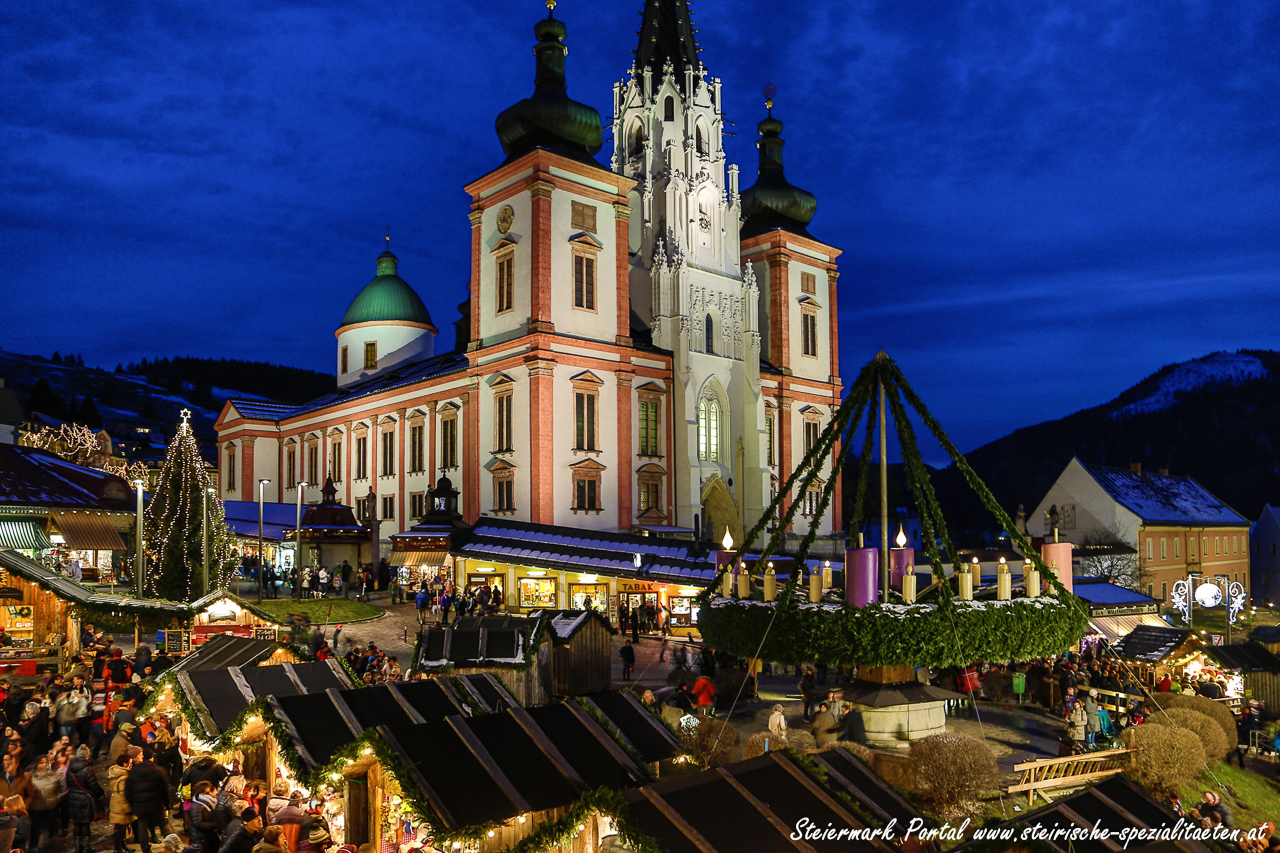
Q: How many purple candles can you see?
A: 3